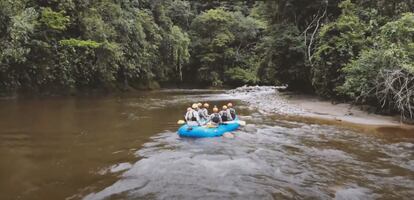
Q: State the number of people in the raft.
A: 7